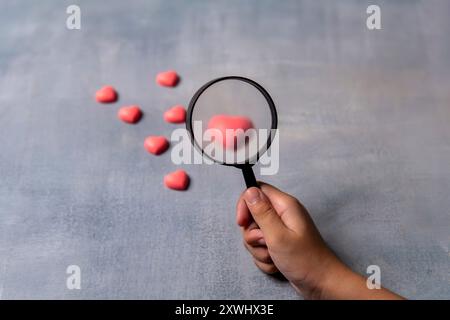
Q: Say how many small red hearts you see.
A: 6